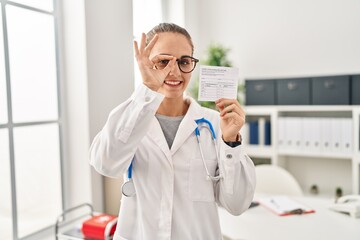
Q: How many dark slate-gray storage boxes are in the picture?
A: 4